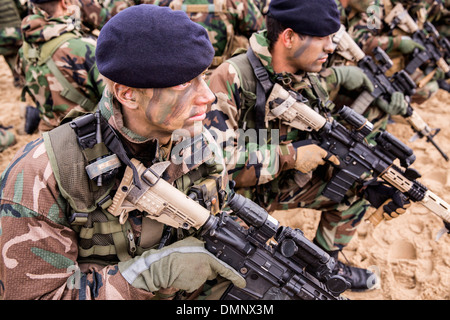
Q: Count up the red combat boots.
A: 0